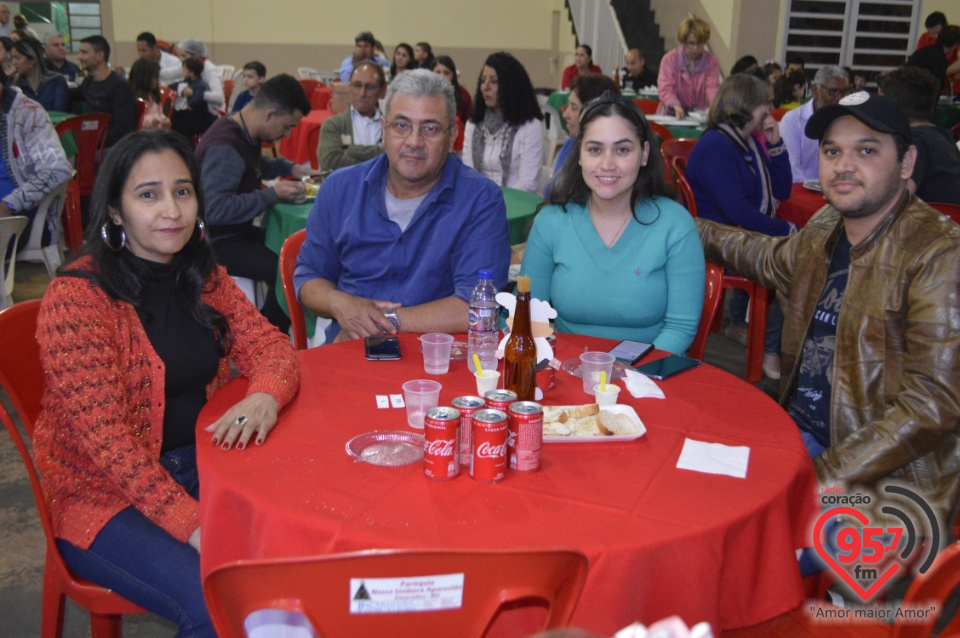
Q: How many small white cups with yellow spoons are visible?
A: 2